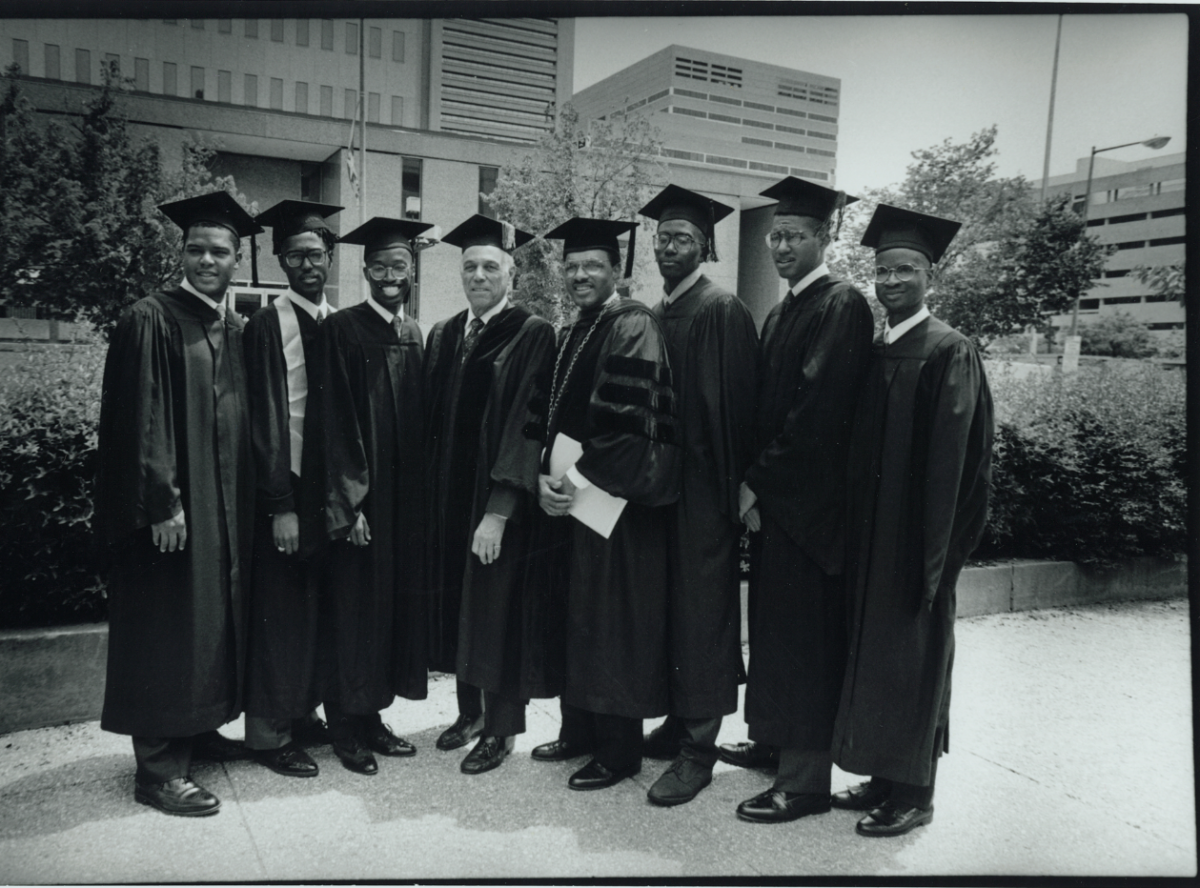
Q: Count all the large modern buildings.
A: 3